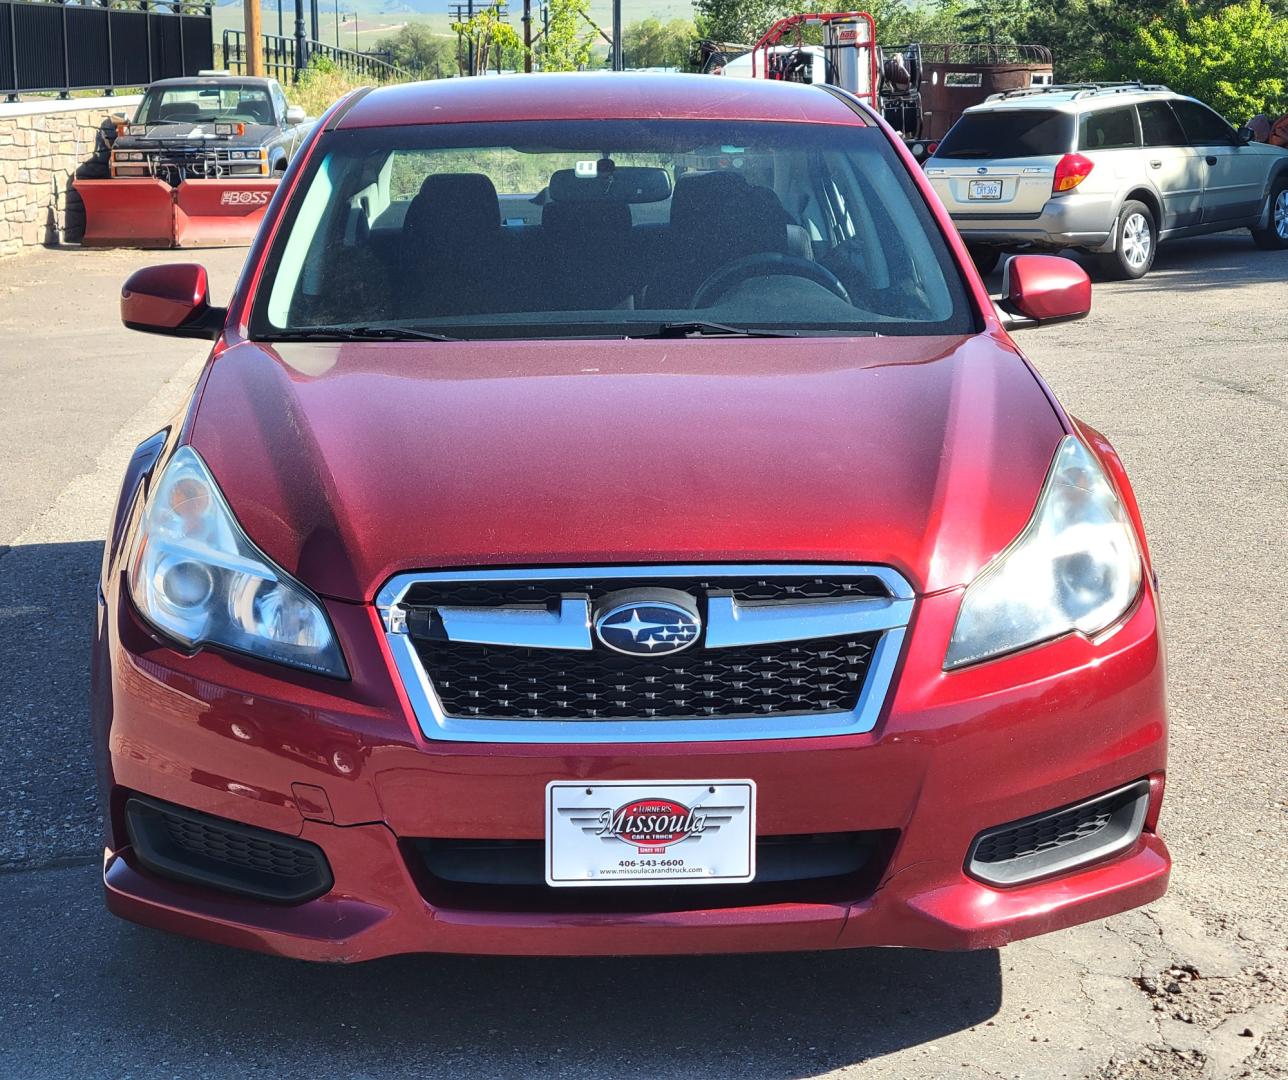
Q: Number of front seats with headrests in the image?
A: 2